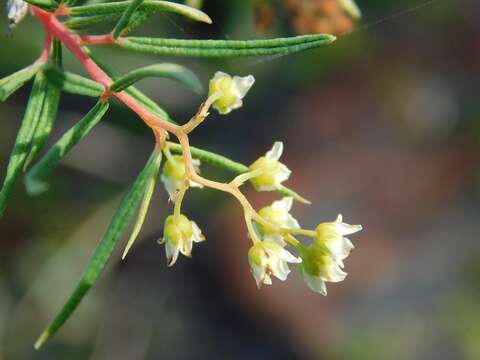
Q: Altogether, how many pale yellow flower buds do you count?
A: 8